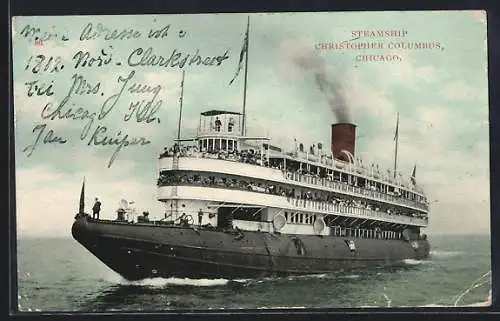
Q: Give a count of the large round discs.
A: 2